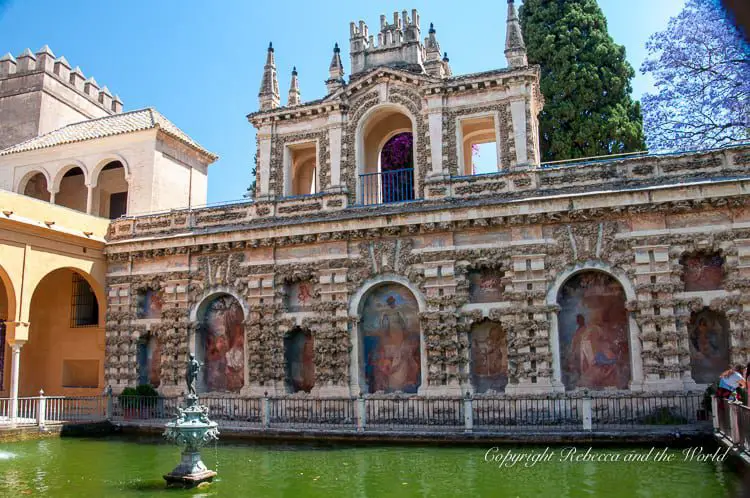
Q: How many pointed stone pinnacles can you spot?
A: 6